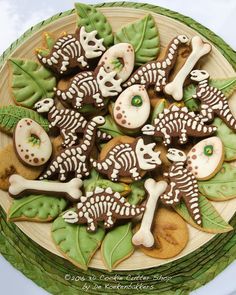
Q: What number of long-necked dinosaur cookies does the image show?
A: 2